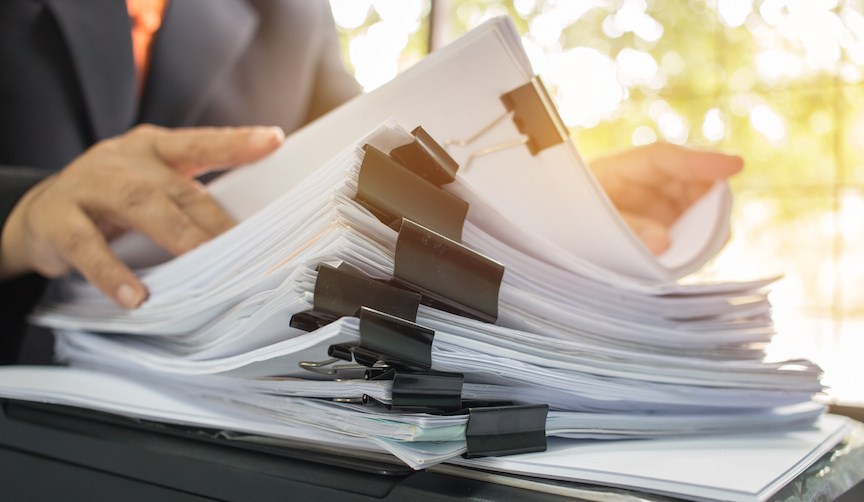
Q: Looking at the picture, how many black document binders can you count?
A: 8